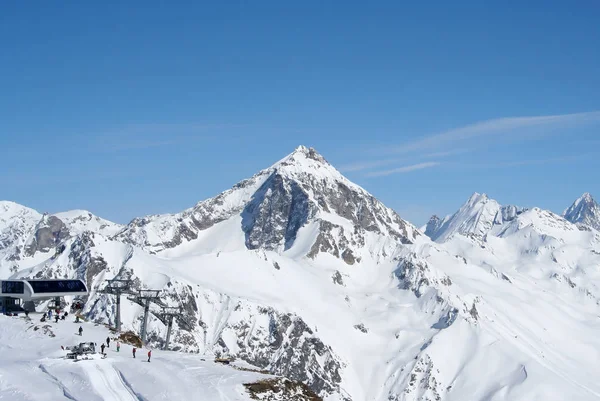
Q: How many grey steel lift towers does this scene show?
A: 3